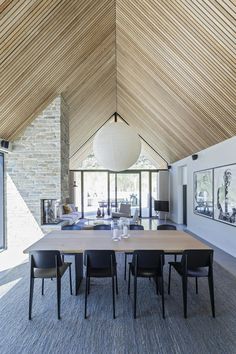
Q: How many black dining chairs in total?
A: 8